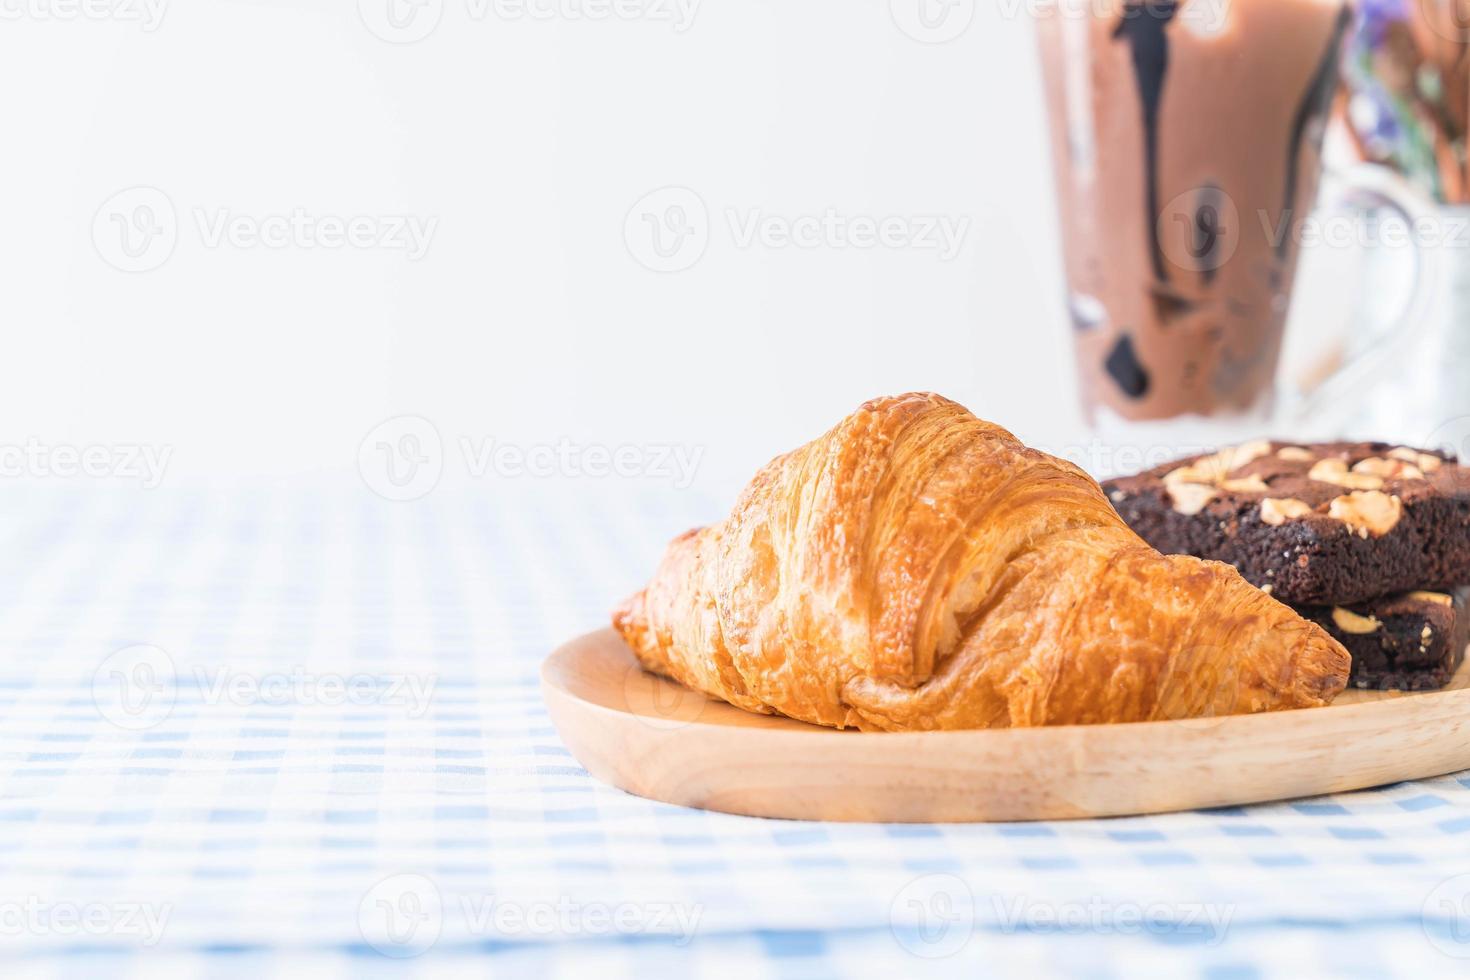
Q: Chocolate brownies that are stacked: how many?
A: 2